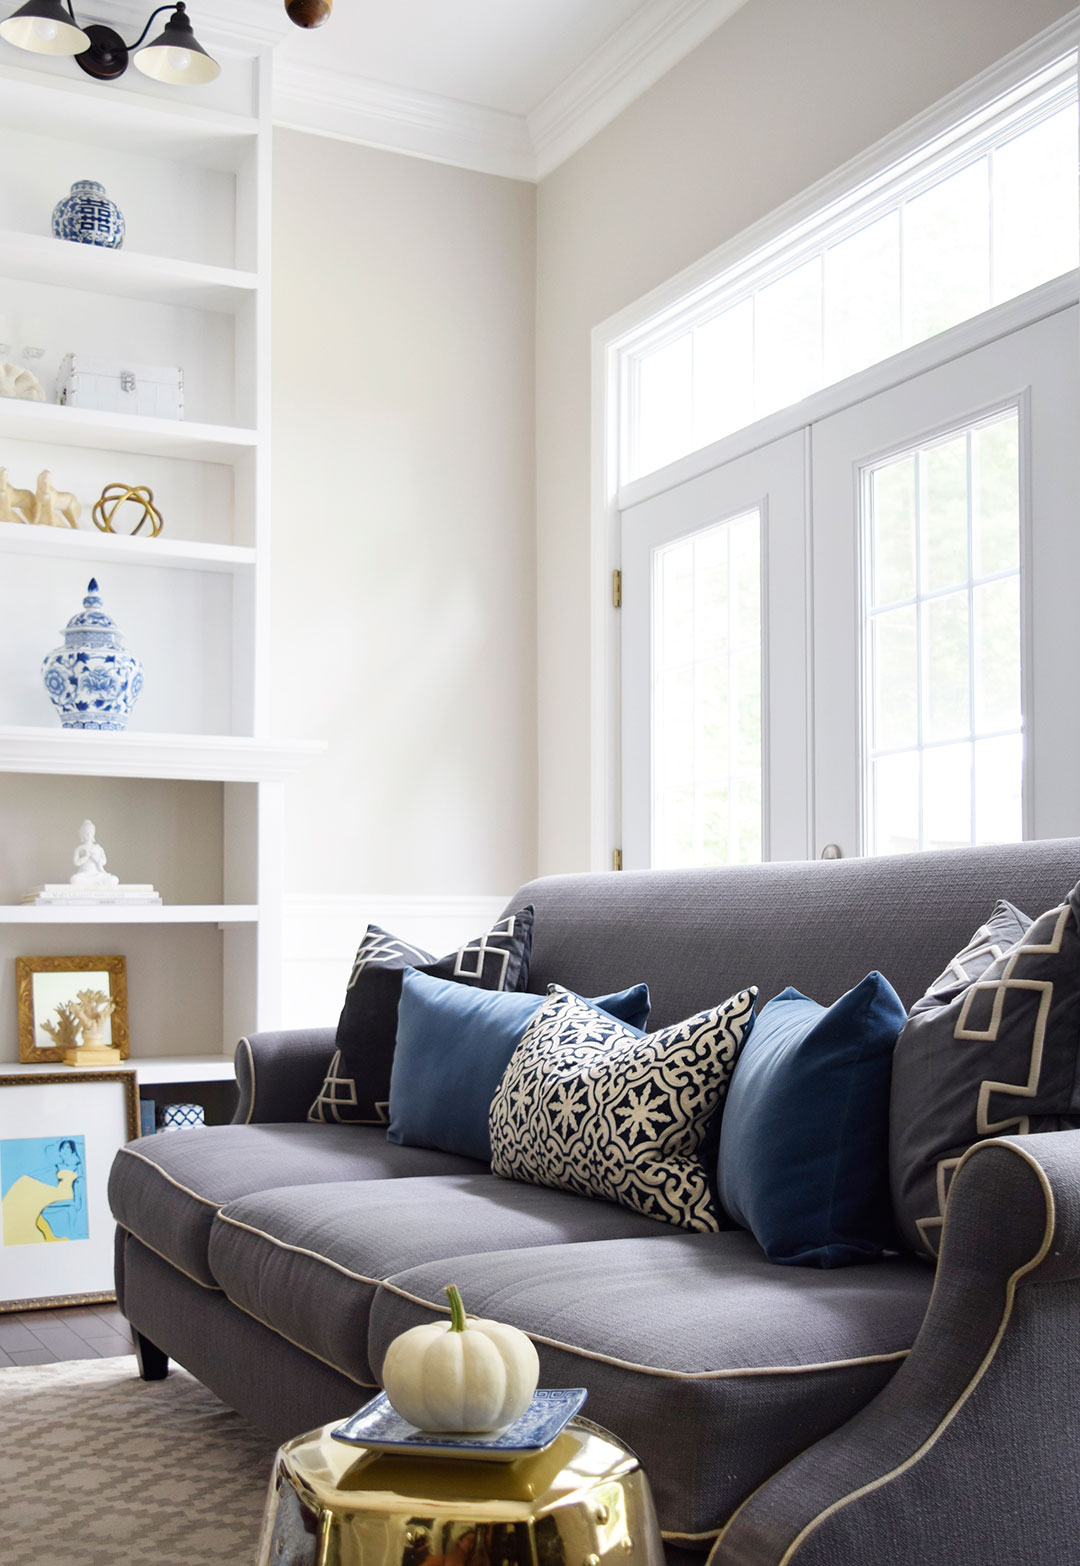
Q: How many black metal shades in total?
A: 2